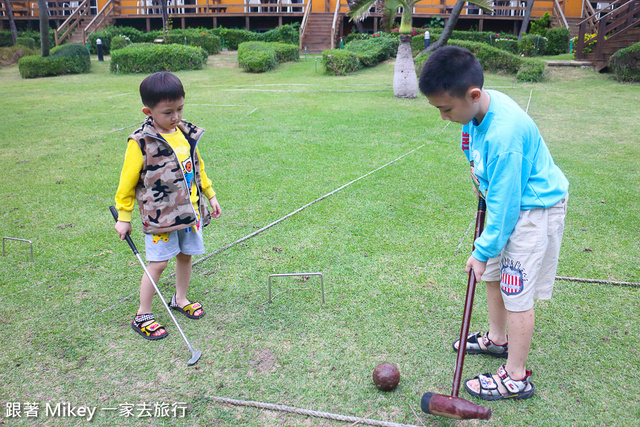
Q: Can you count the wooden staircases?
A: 4